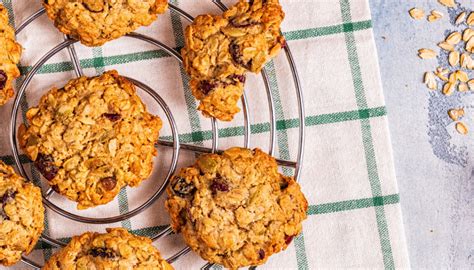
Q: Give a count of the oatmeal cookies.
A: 7